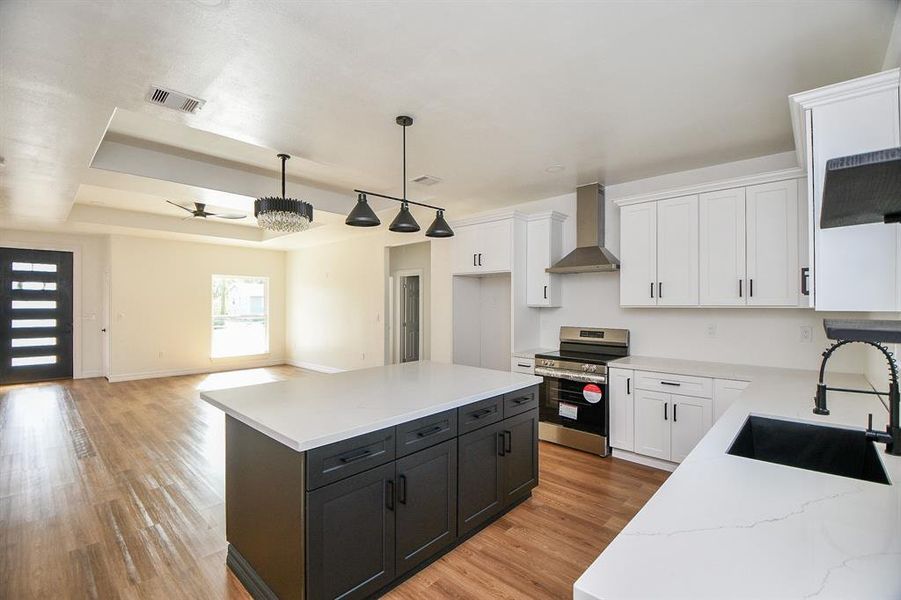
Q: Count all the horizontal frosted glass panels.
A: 6